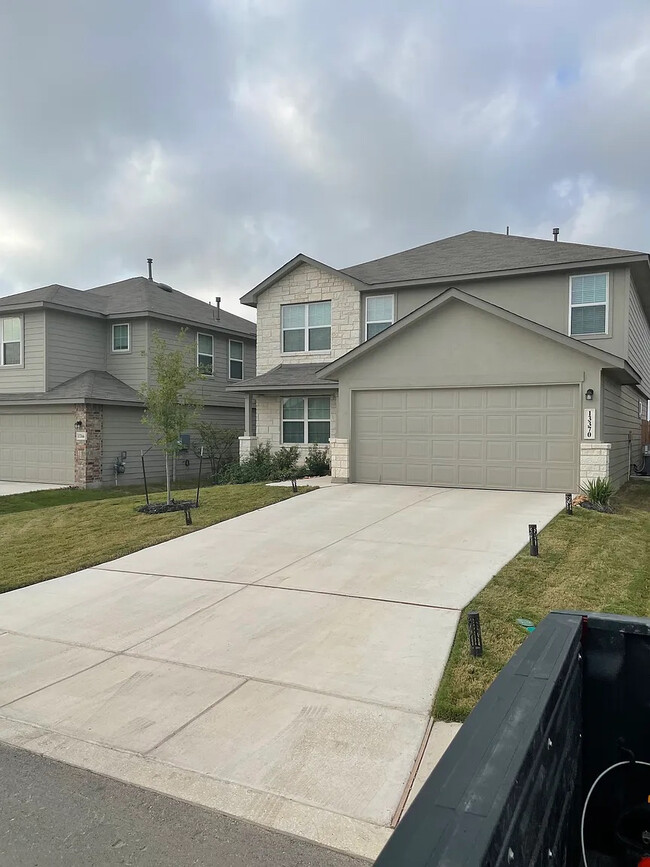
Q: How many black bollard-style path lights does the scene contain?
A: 5